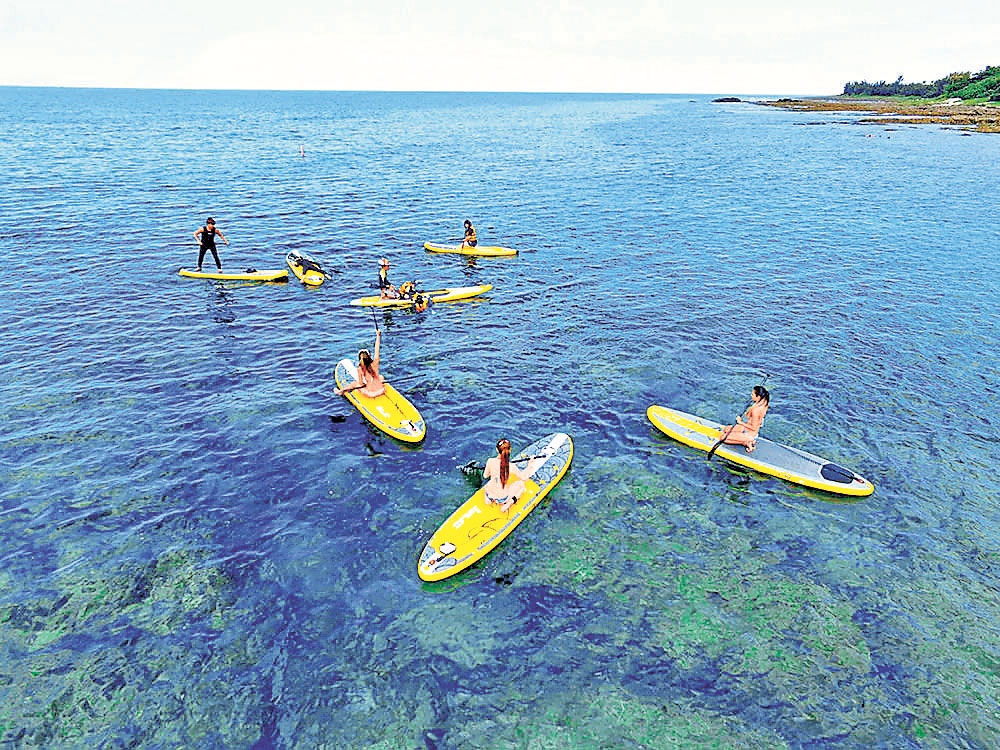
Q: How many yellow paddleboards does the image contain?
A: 7